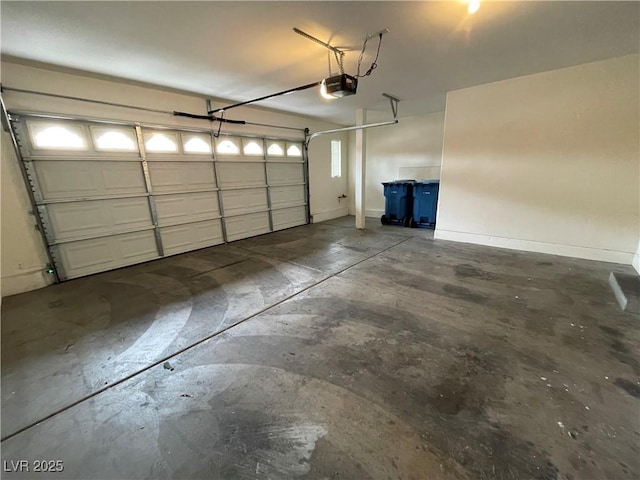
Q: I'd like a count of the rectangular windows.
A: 1